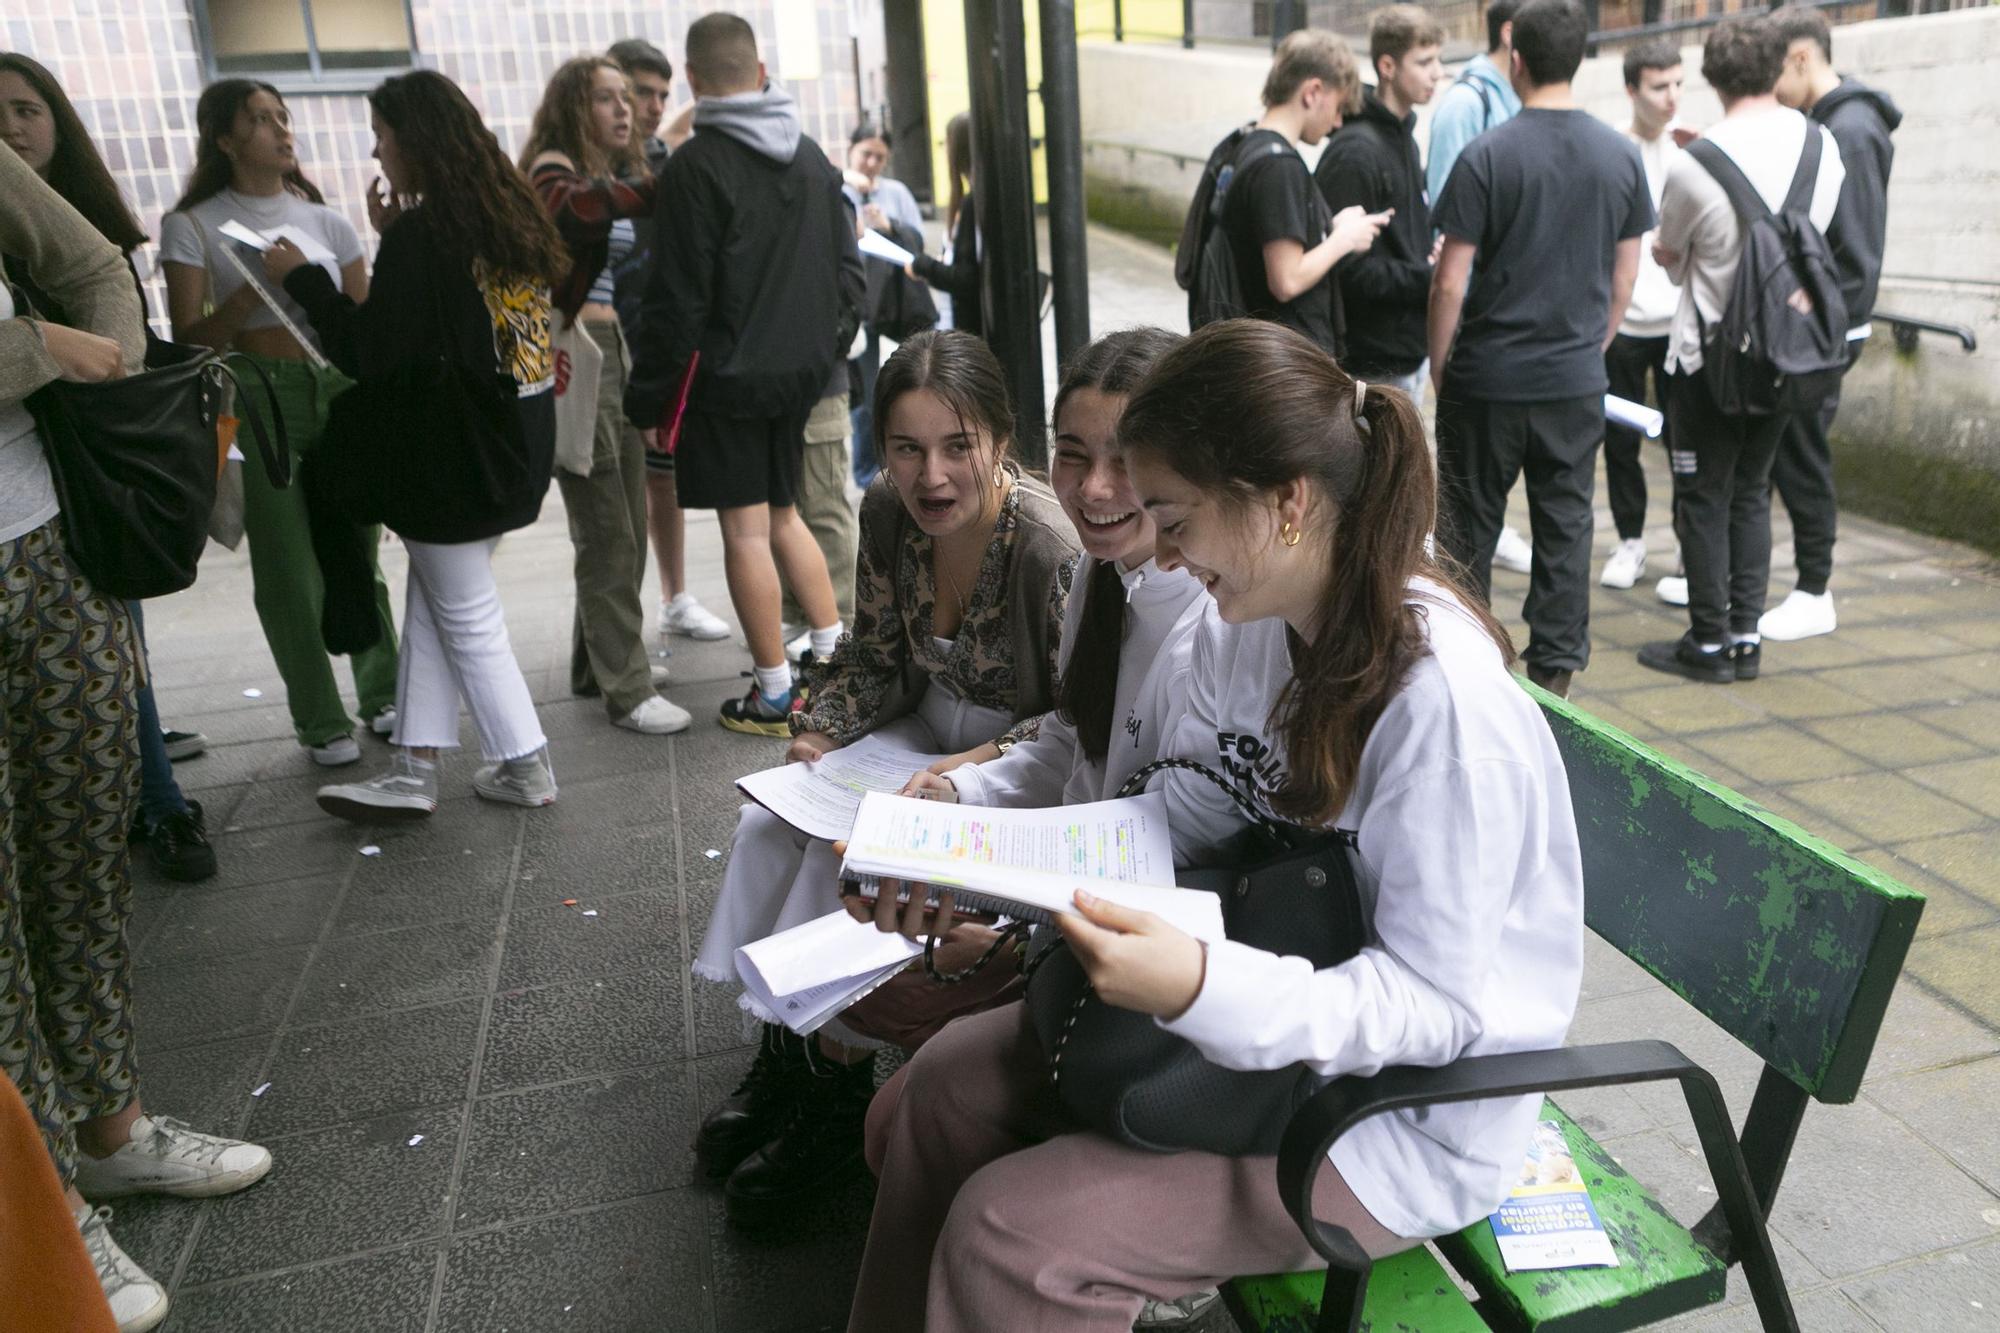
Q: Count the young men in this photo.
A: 9